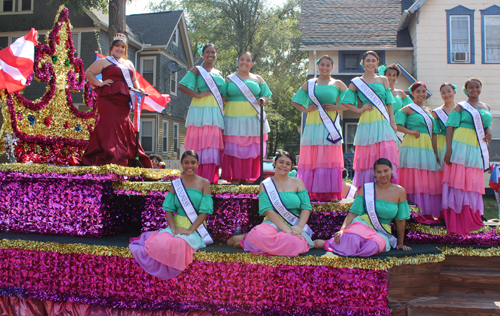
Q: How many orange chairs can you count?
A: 0